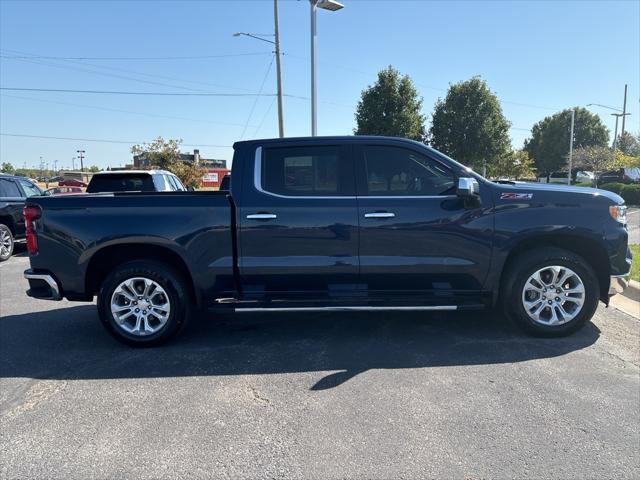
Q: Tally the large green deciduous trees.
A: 3